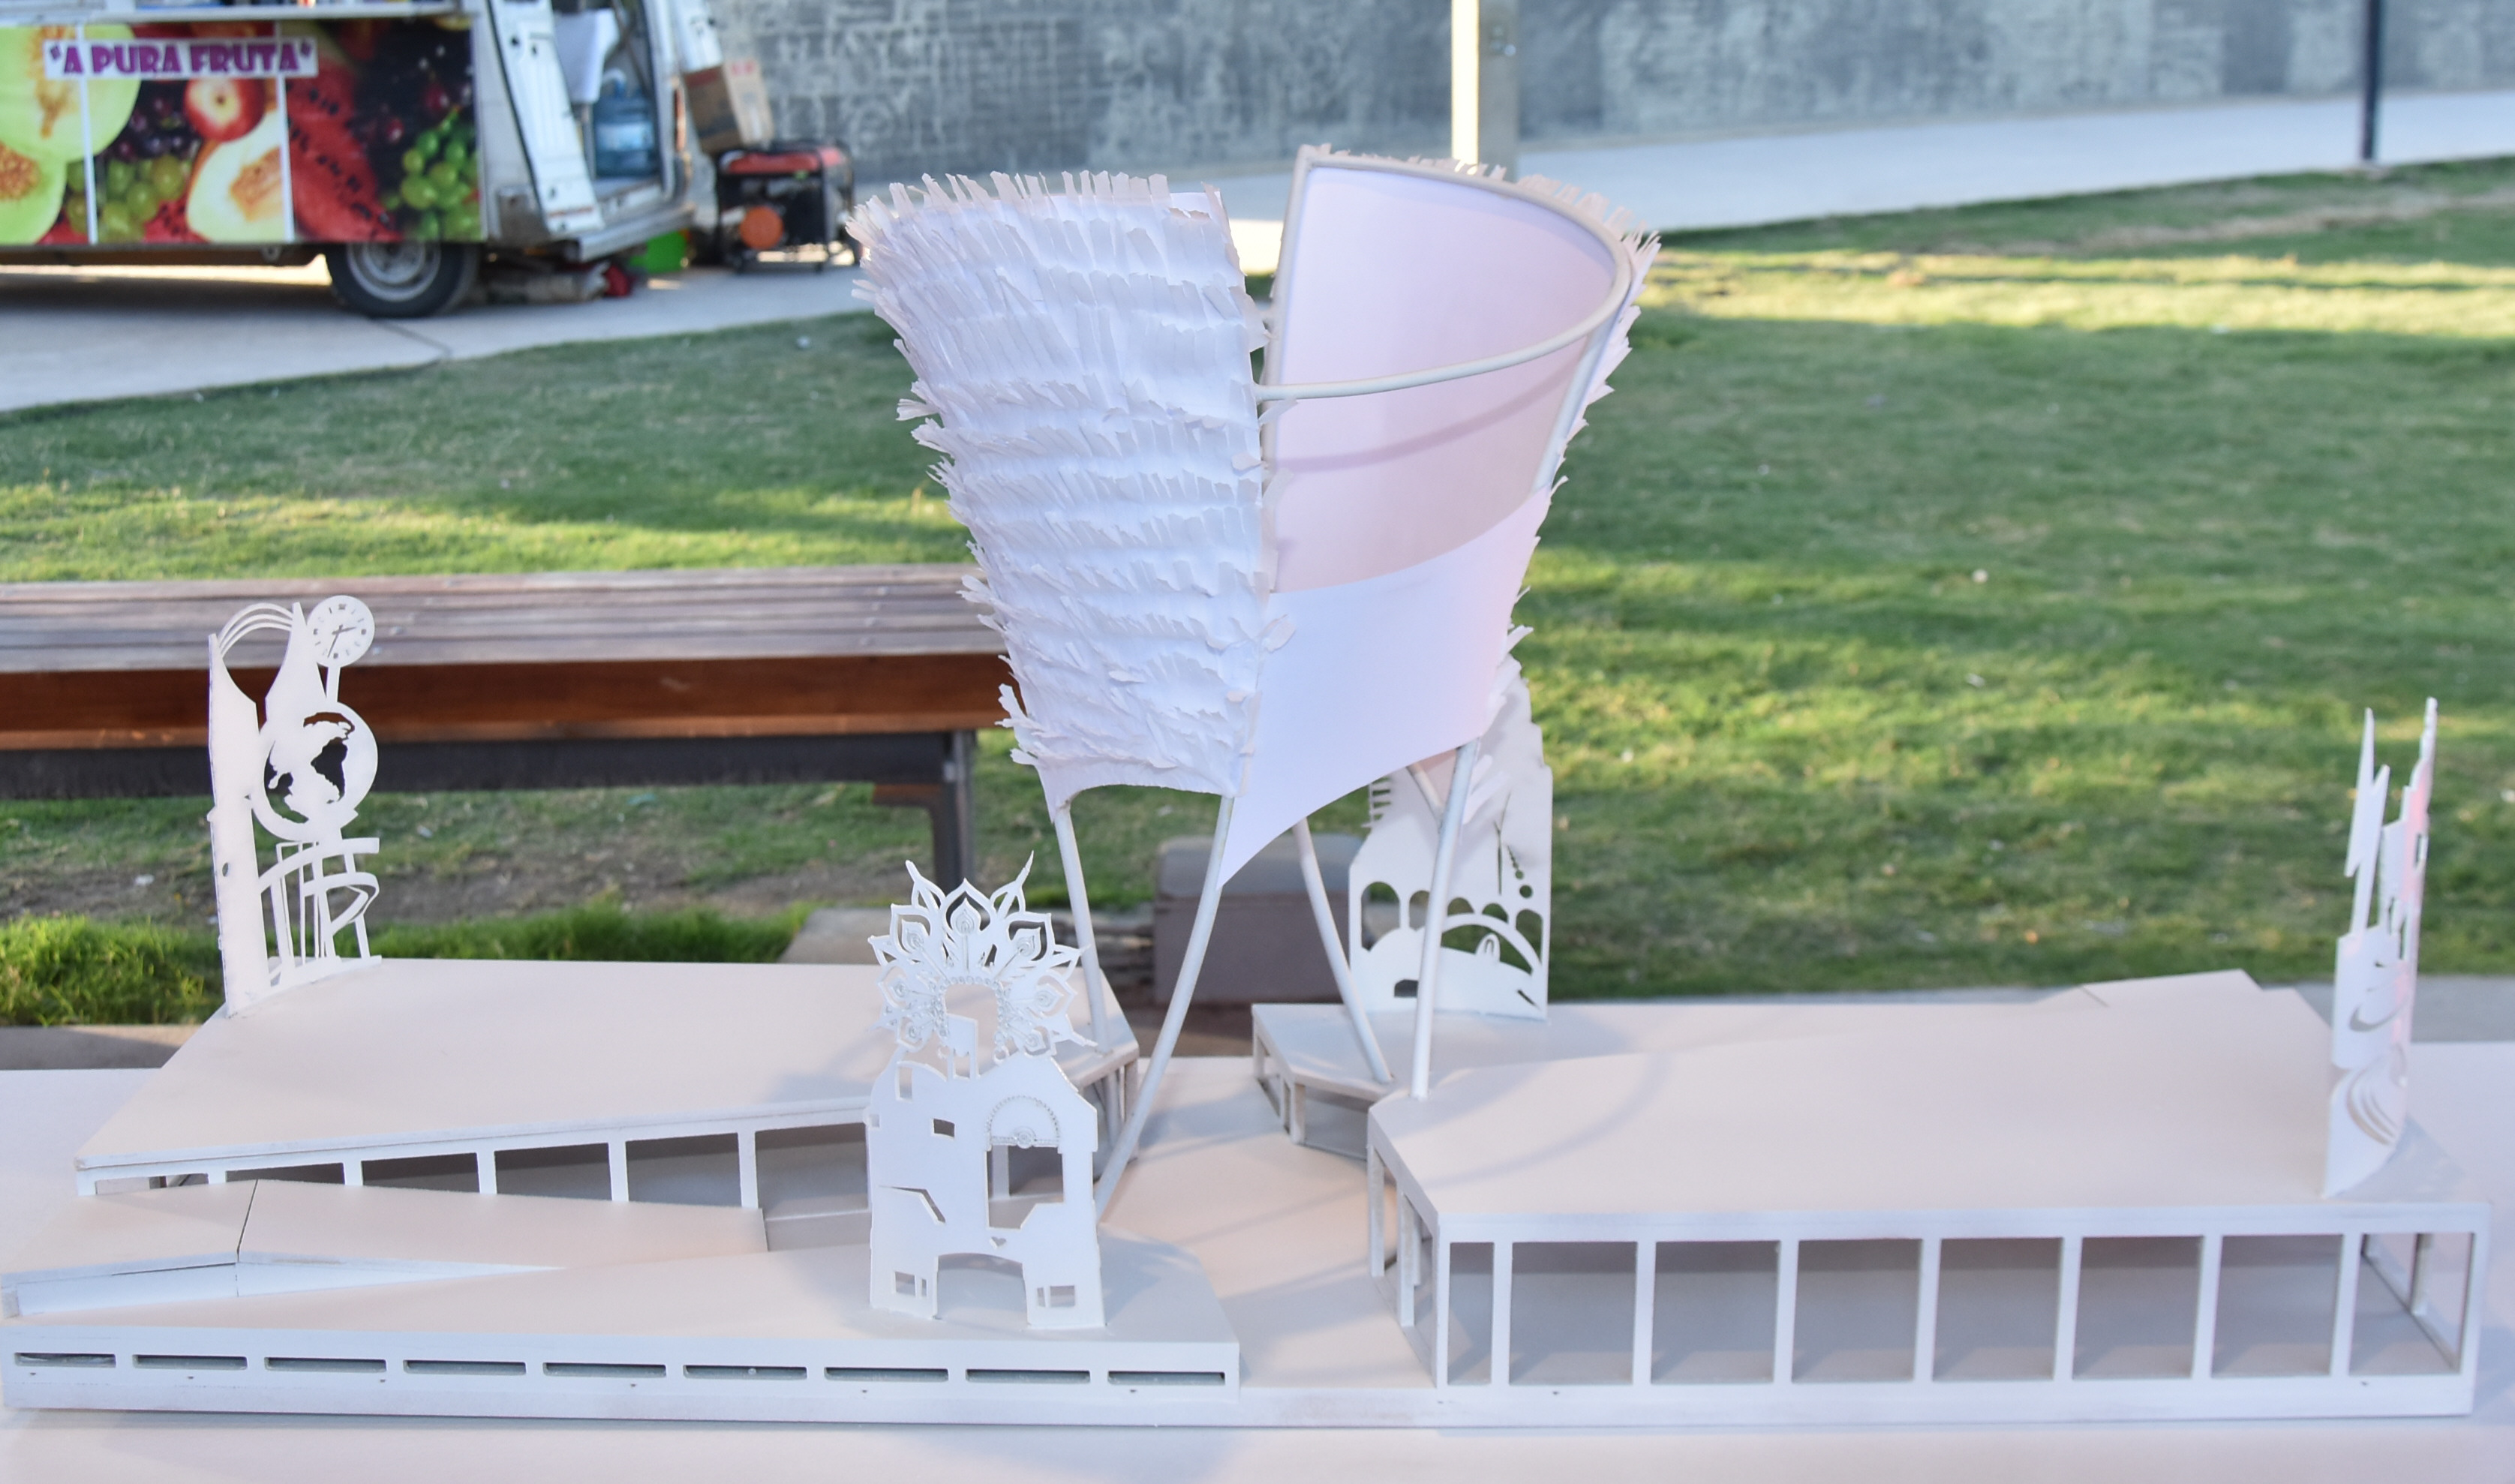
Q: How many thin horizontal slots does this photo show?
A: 9